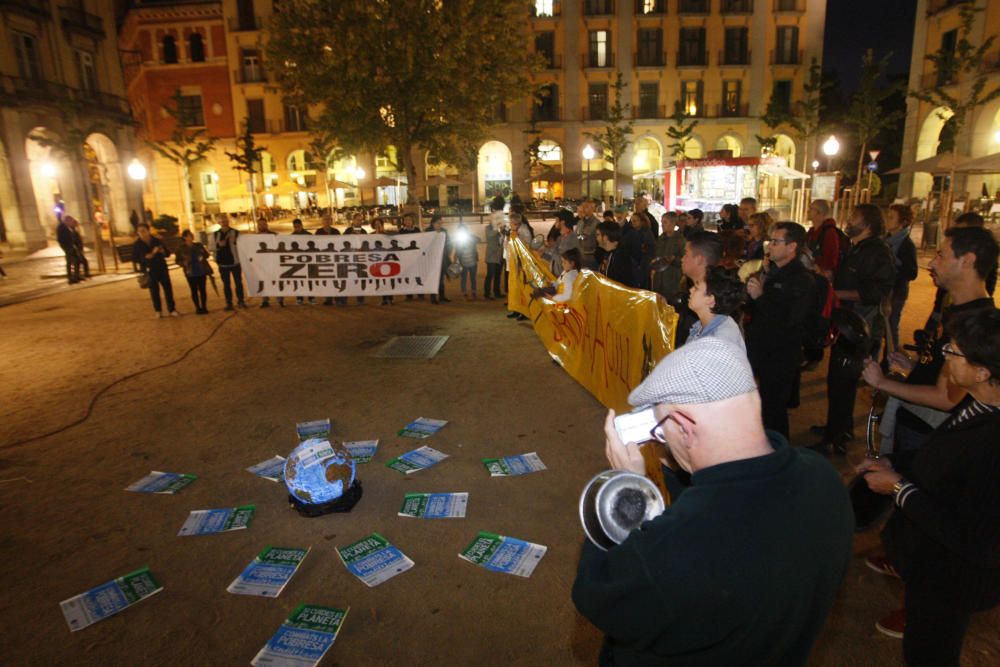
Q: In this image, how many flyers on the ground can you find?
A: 14